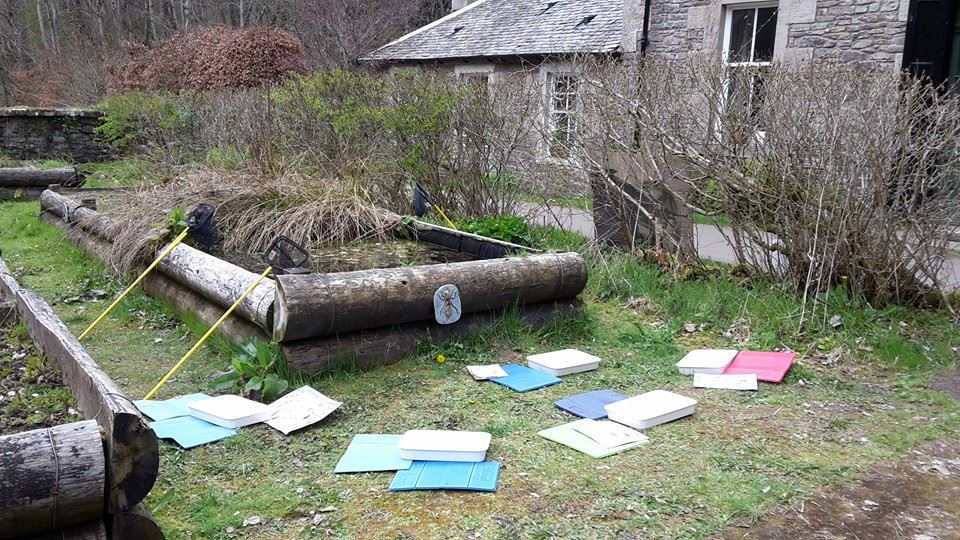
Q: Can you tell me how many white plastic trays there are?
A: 5